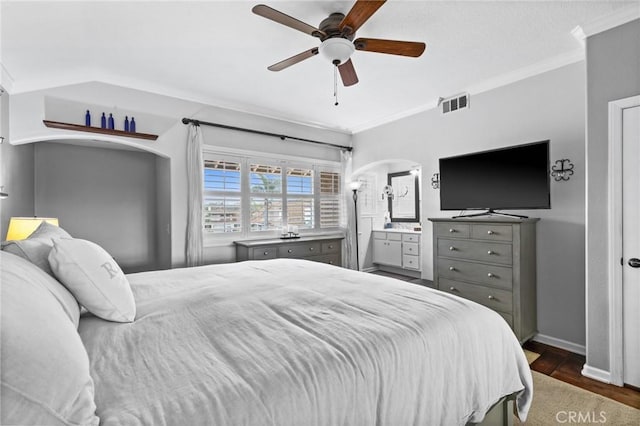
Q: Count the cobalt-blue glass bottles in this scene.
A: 5